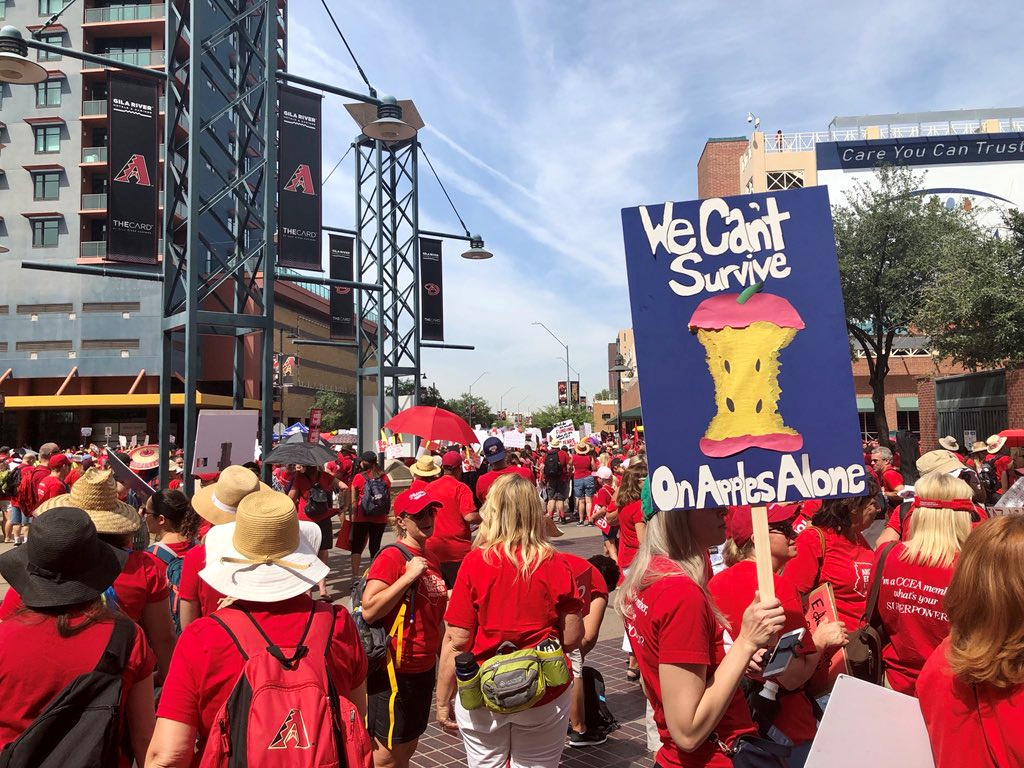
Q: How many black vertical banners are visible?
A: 4